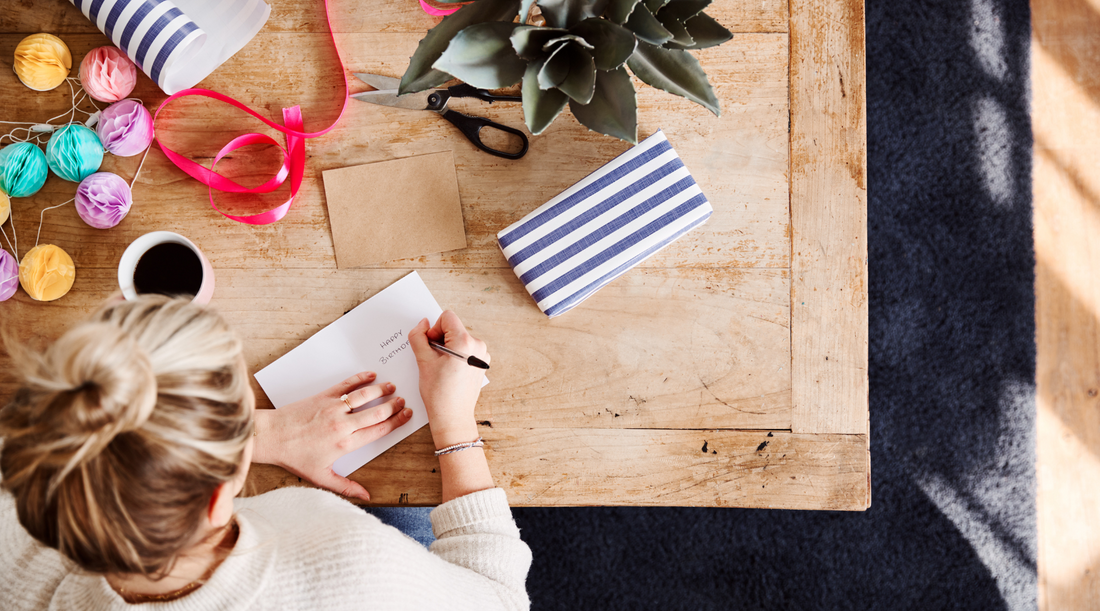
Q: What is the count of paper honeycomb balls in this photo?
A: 9